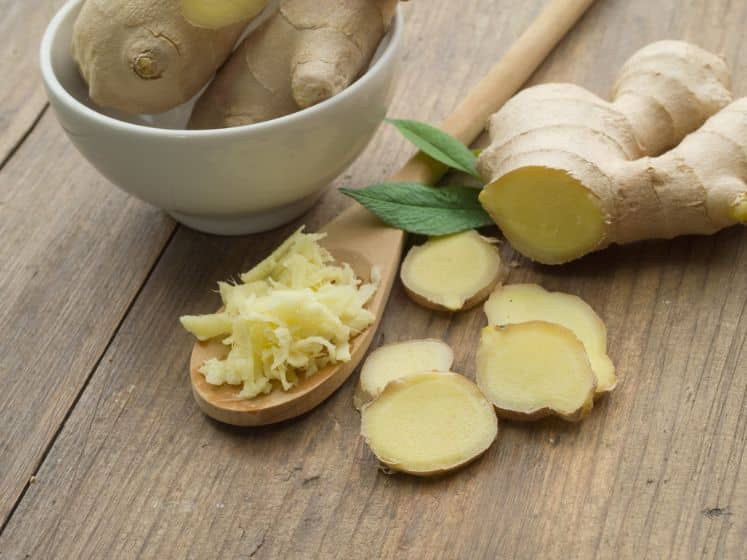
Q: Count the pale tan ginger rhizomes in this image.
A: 3